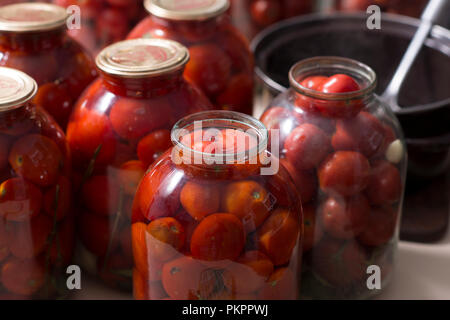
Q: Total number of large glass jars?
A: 6